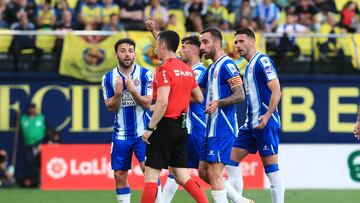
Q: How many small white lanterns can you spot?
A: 0